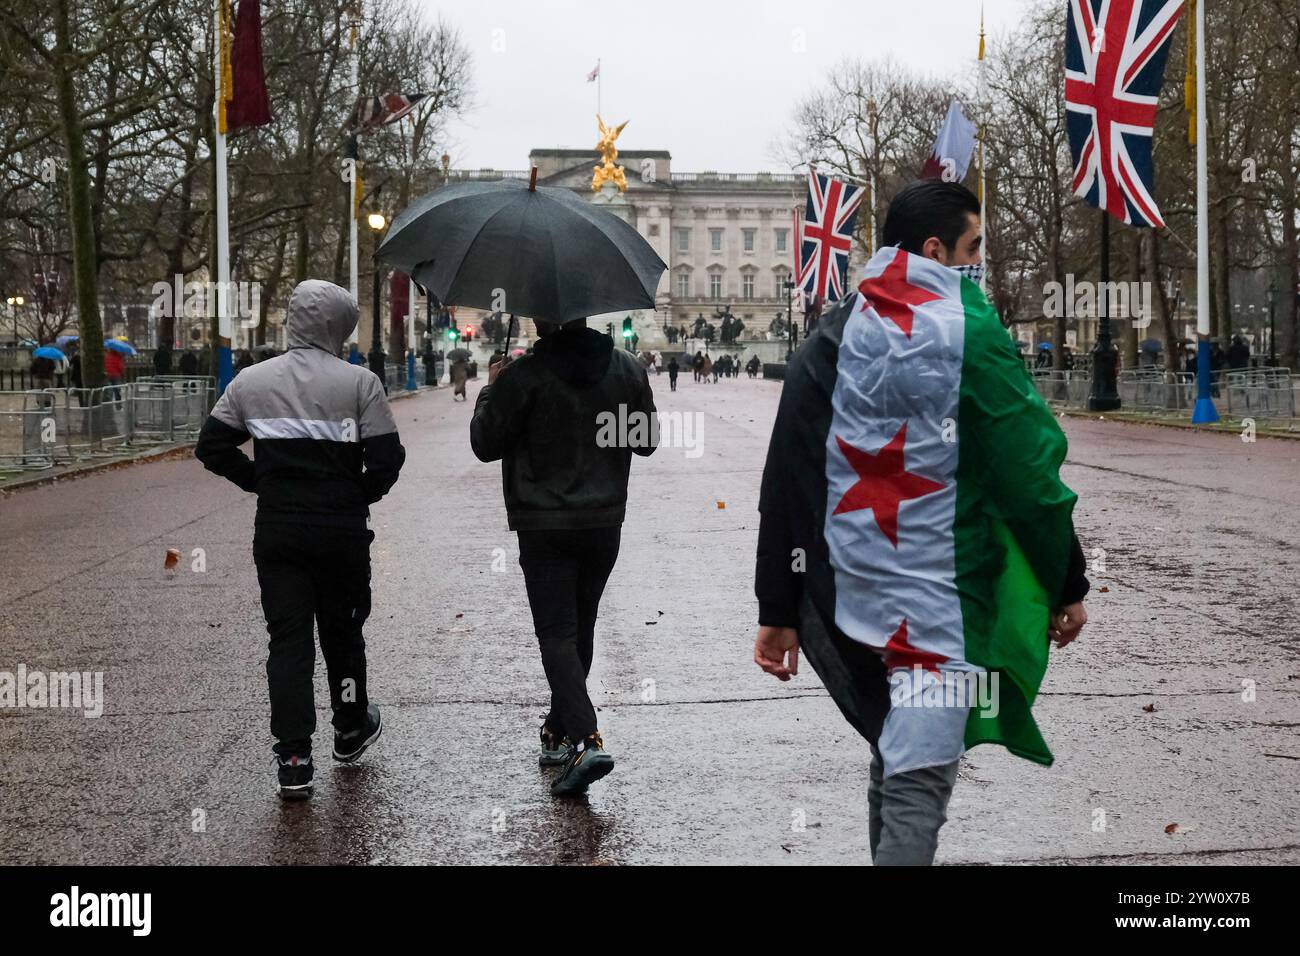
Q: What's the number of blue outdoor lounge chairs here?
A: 0